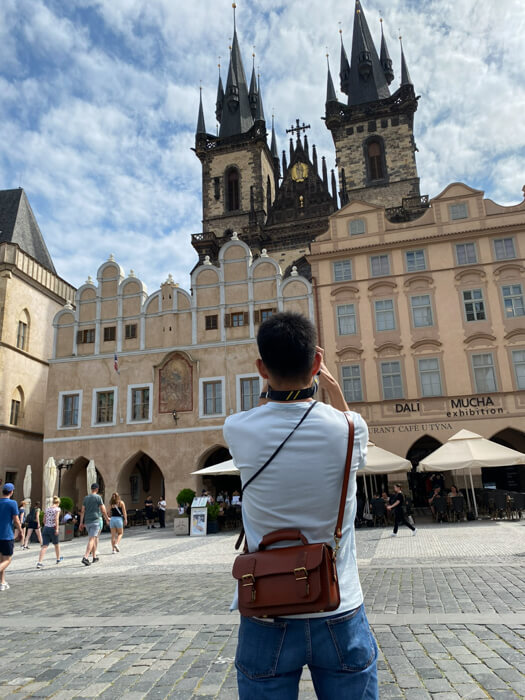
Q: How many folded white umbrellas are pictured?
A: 3